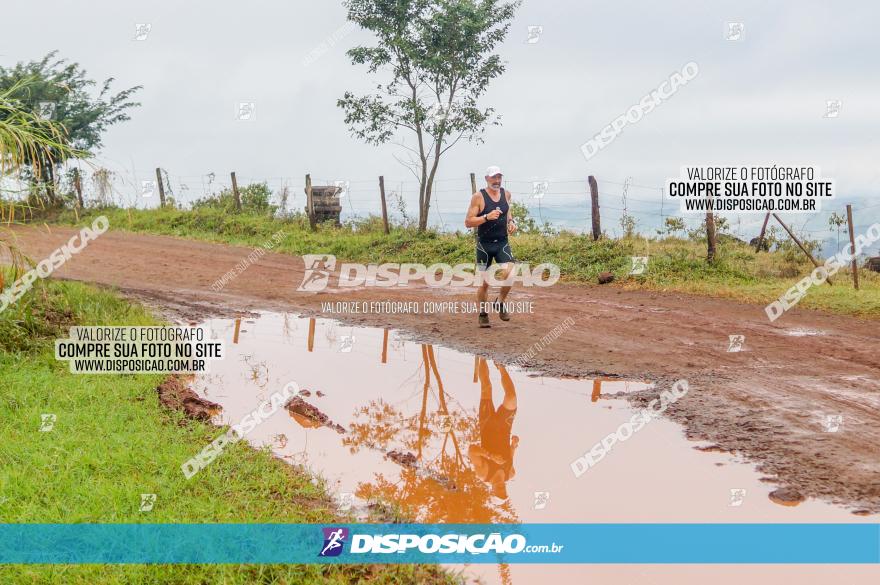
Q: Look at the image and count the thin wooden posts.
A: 11